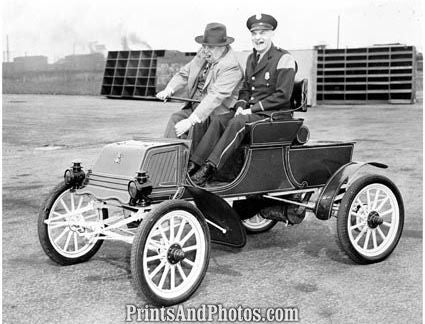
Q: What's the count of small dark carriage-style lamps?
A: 2